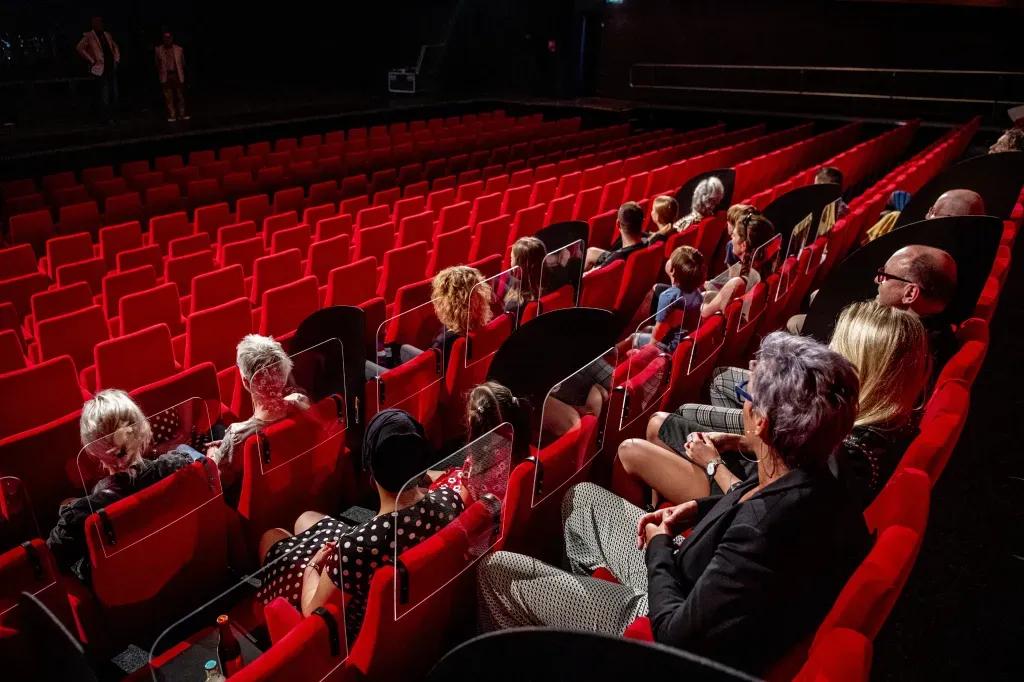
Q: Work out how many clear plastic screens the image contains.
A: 15